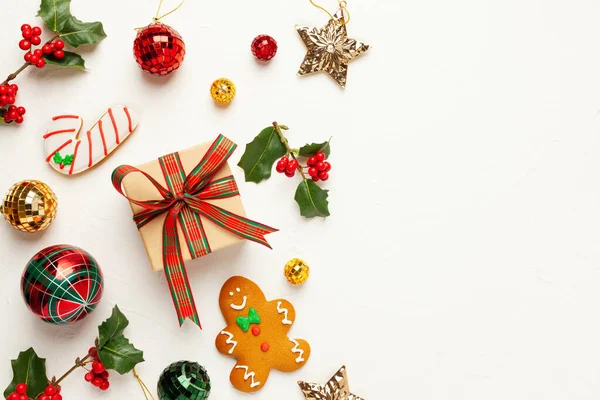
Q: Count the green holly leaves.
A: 9